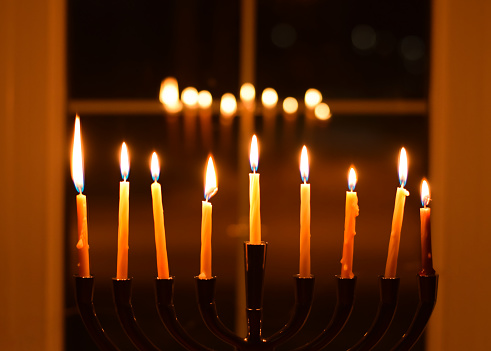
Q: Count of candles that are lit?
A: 9